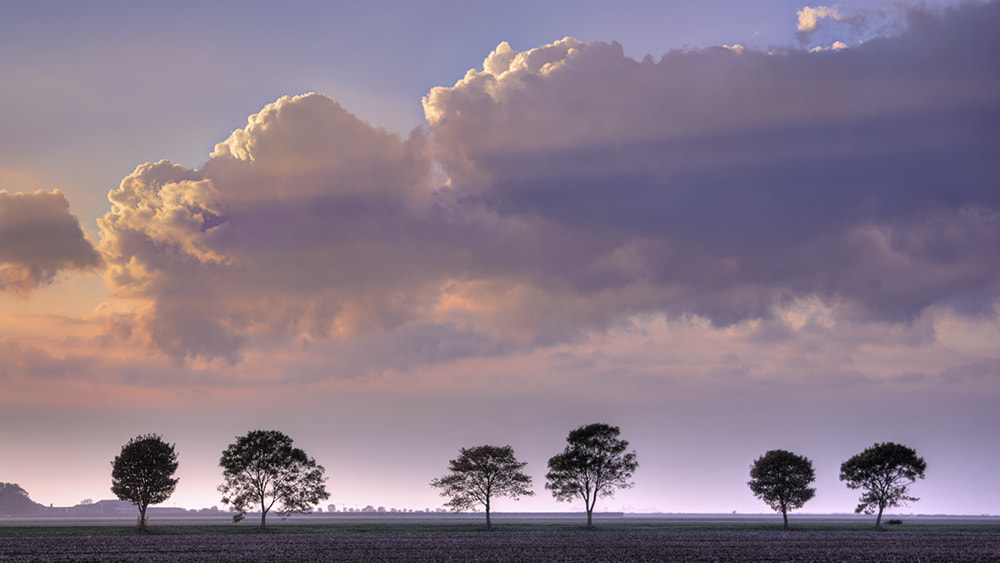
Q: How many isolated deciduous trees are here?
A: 6